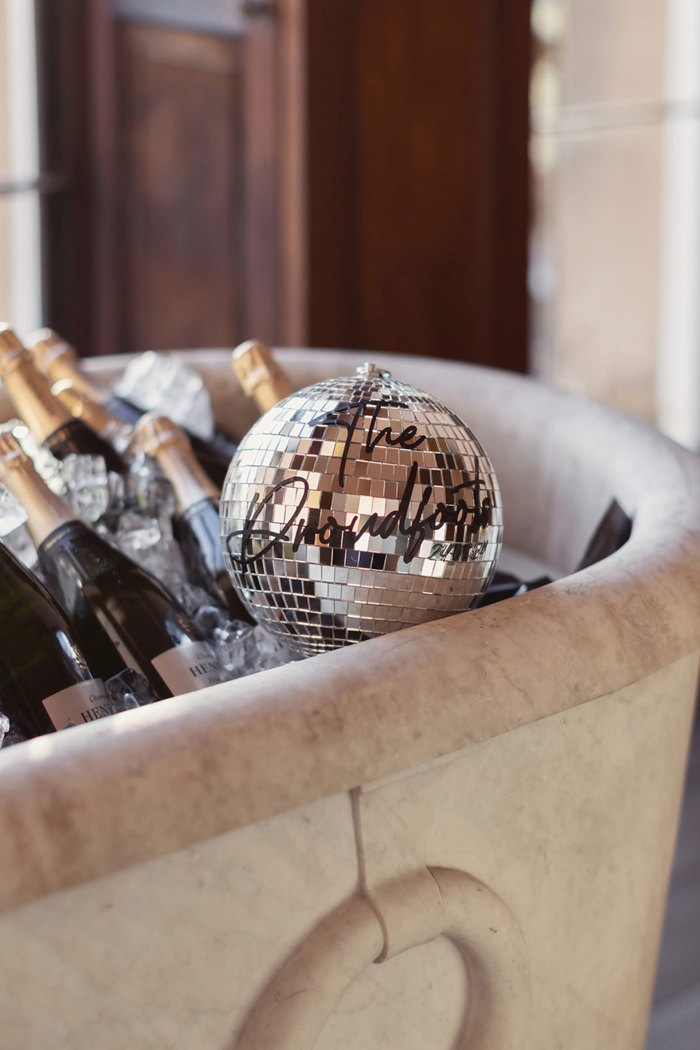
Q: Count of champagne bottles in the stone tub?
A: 7